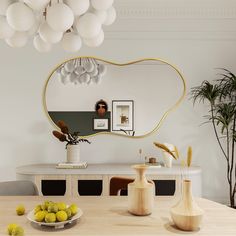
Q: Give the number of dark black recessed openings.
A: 4